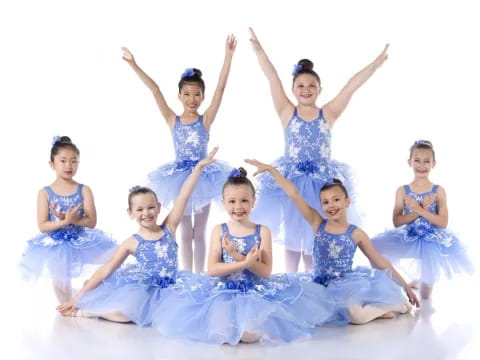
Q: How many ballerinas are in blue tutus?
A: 7